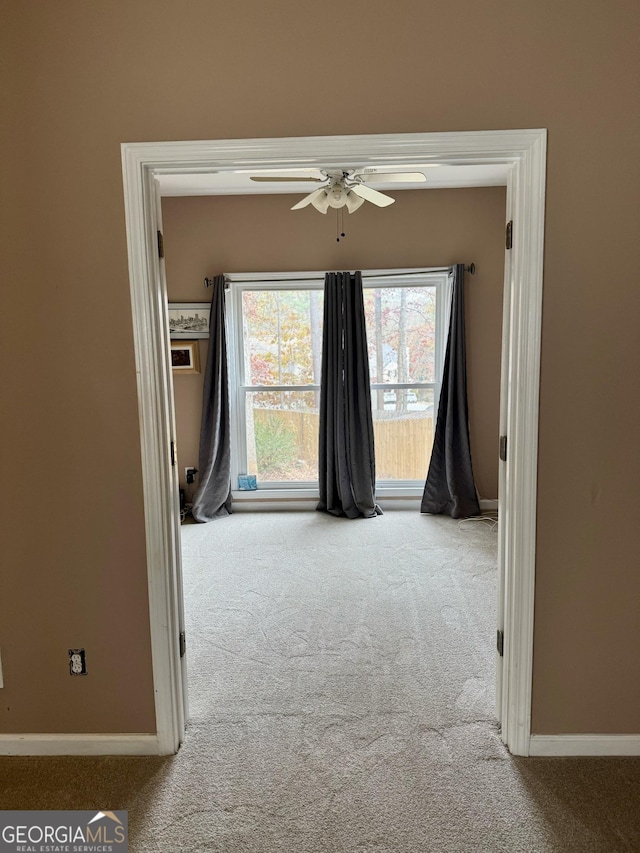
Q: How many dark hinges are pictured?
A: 6